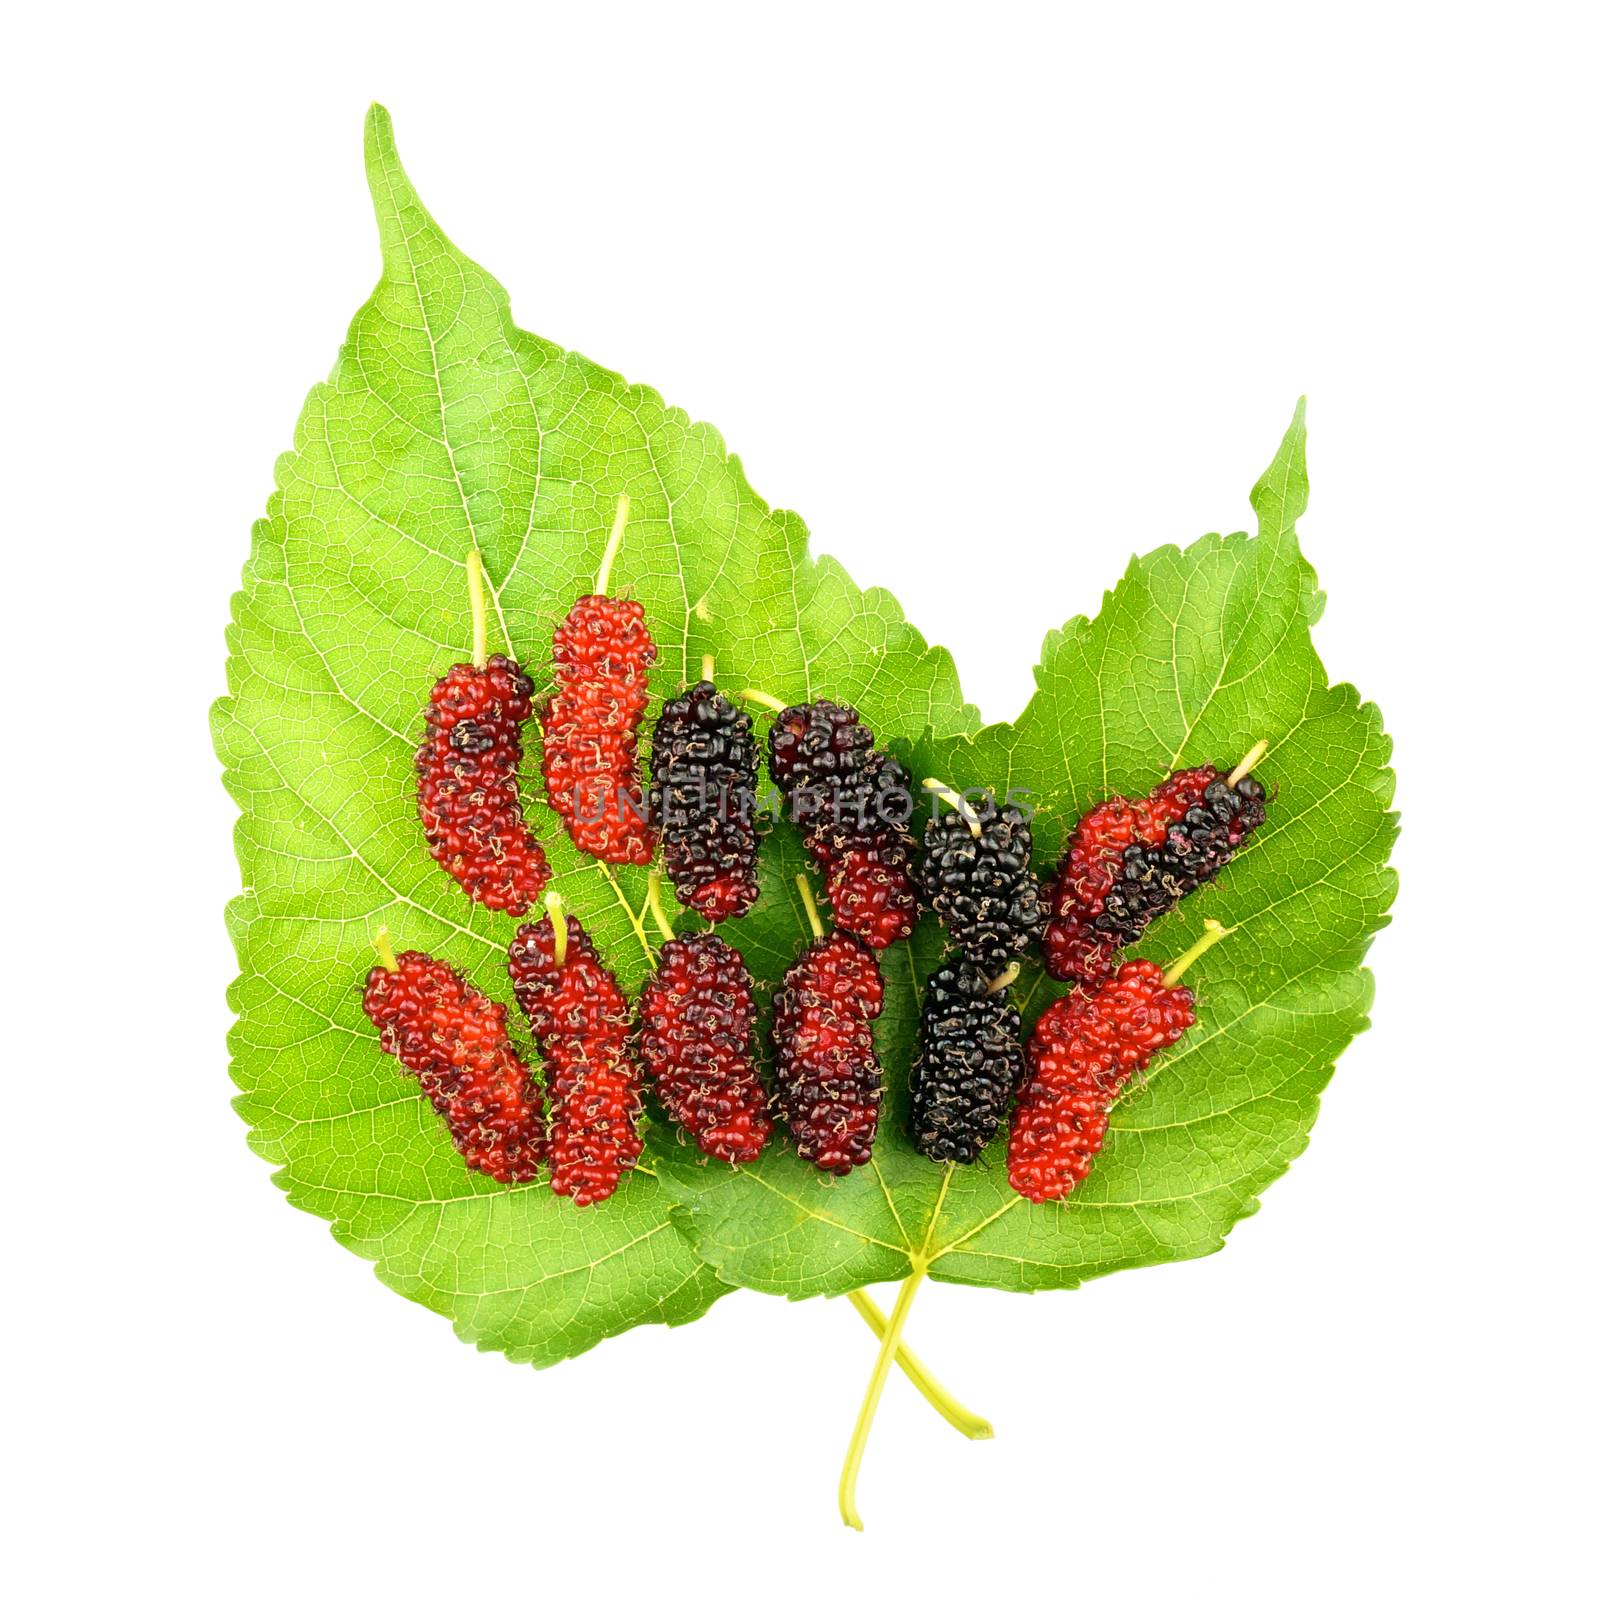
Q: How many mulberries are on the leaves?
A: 12